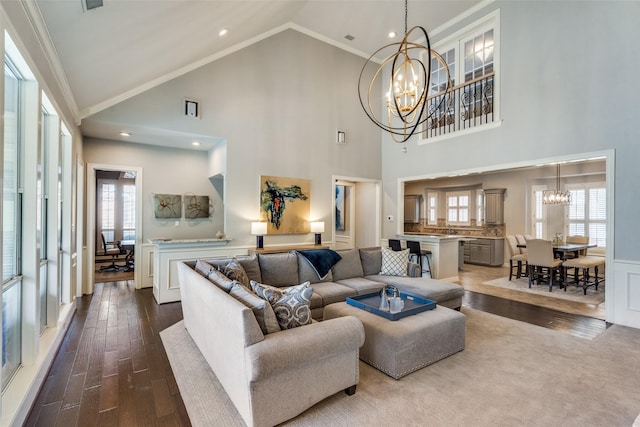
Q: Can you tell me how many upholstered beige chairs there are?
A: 5